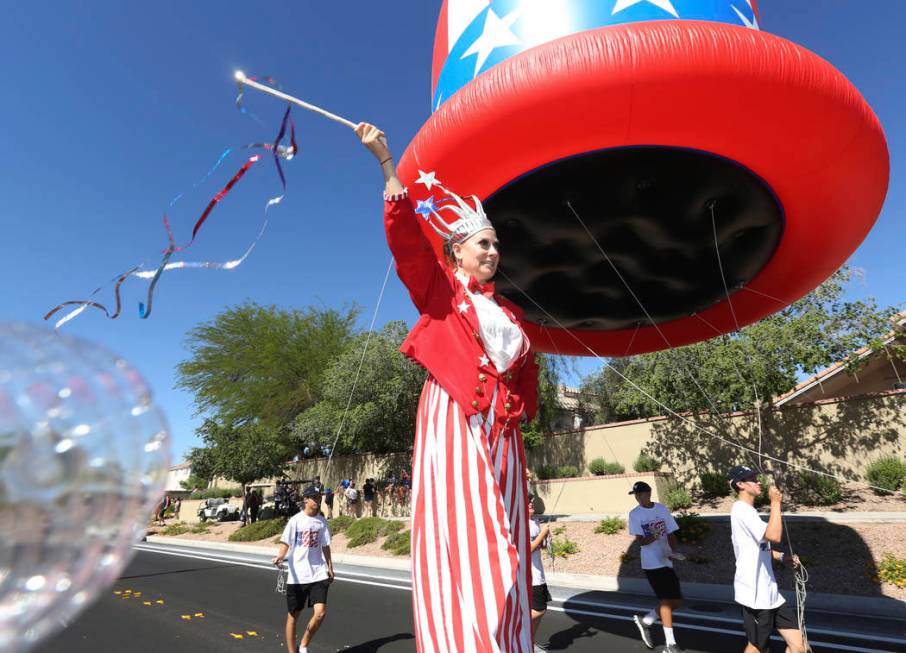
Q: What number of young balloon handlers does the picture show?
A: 4